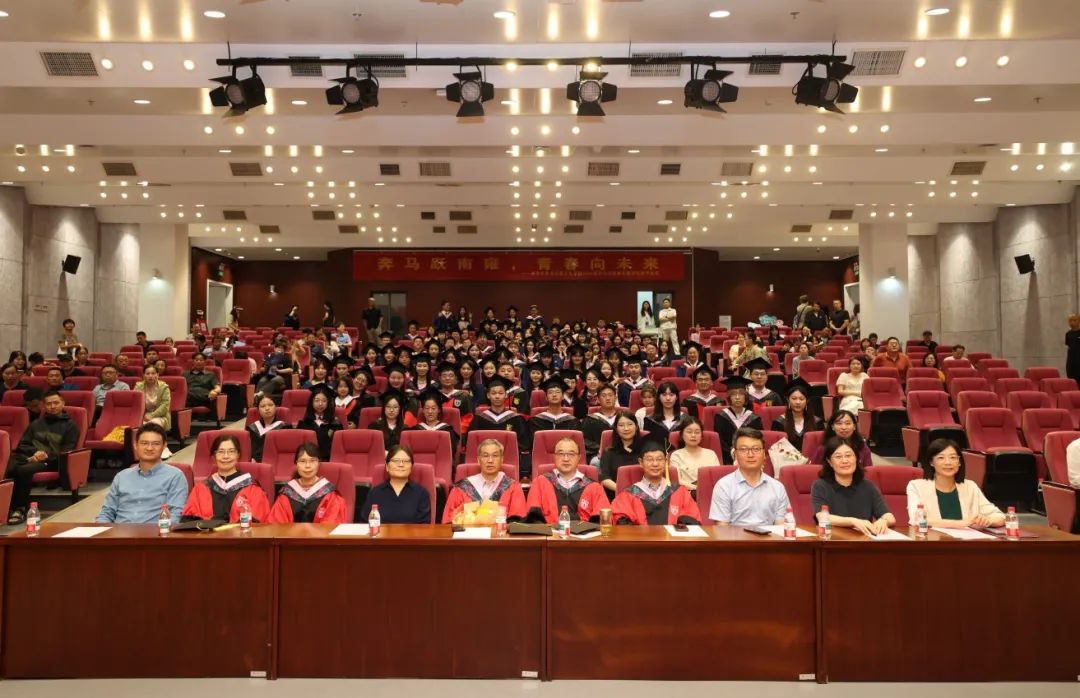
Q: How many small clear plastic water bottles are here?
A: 10